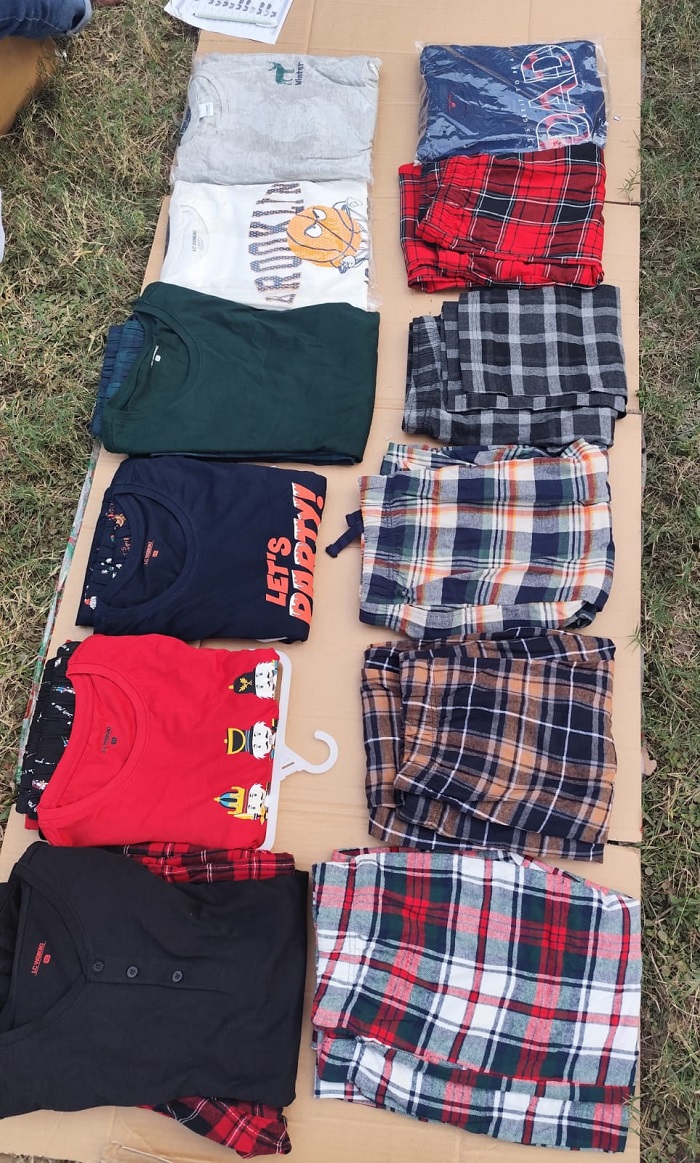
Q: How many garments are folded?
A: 12